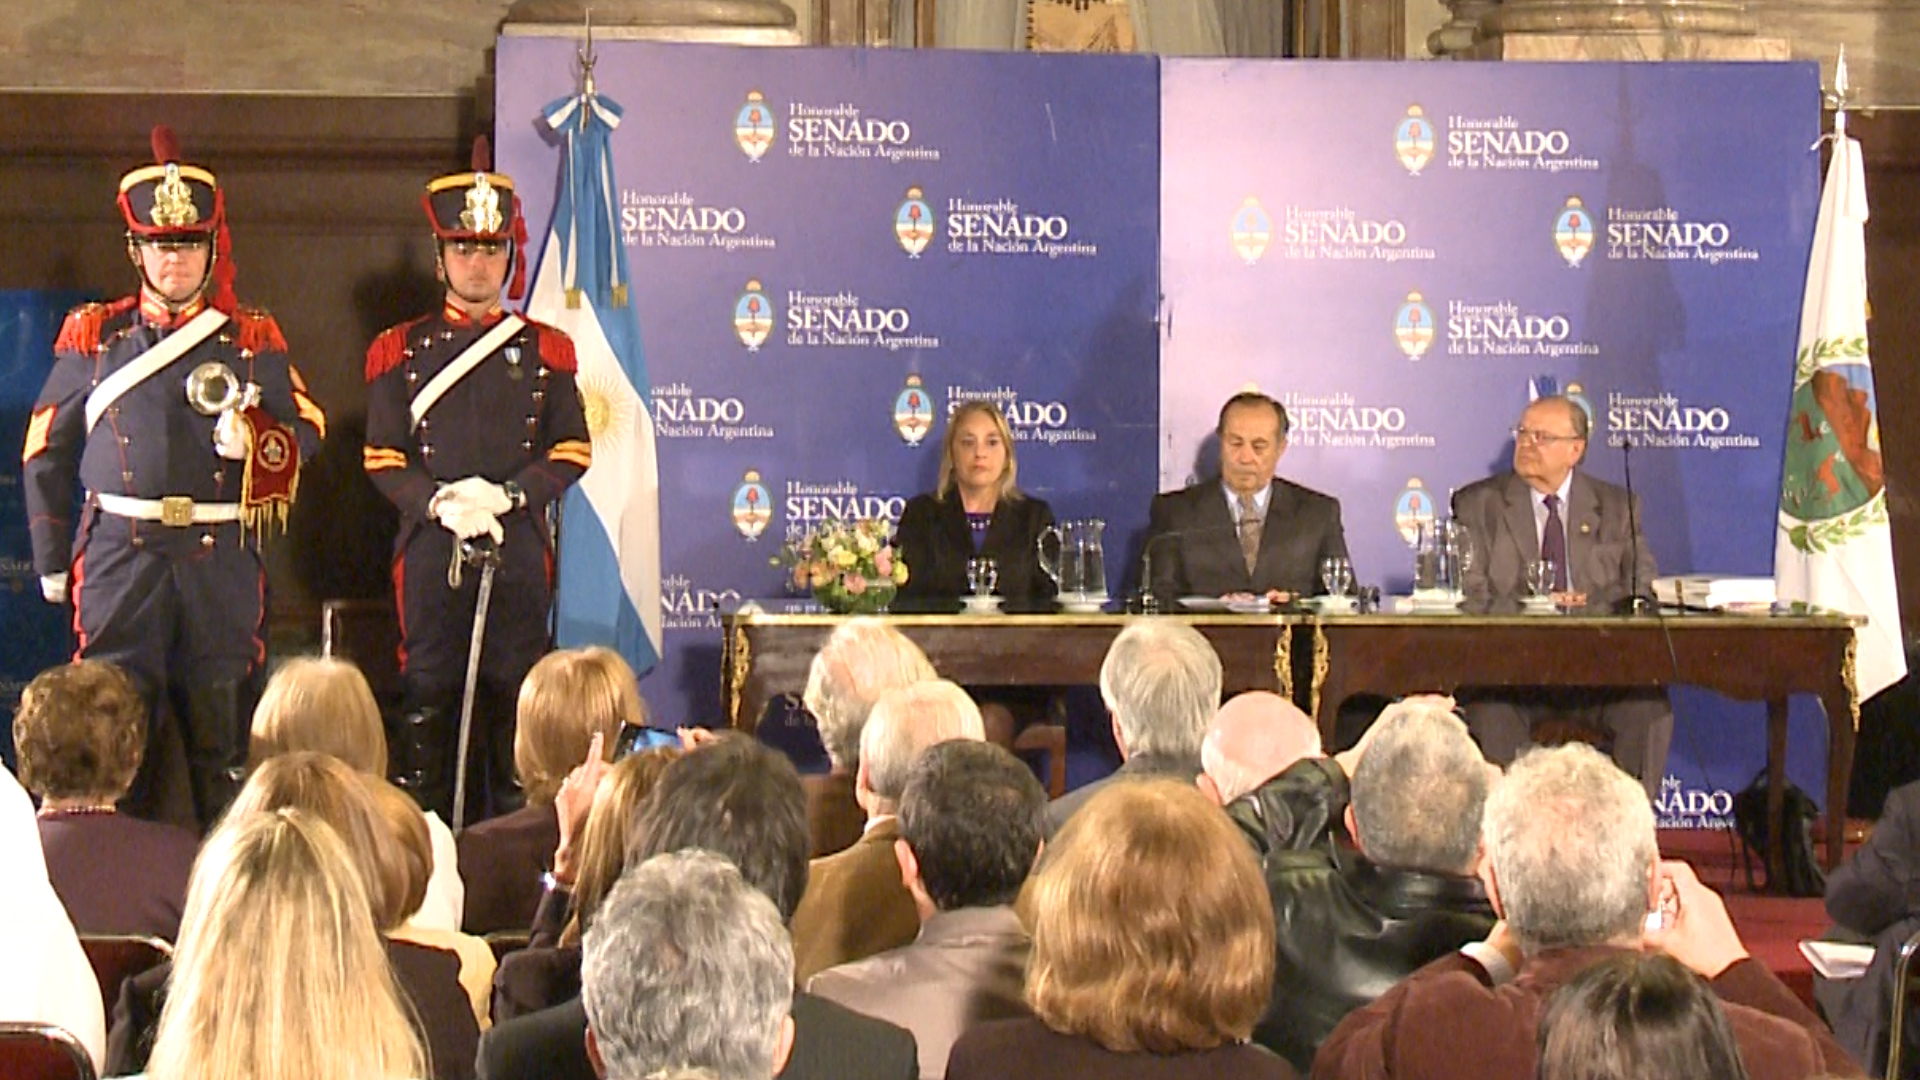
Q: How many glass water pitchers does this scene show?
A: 2